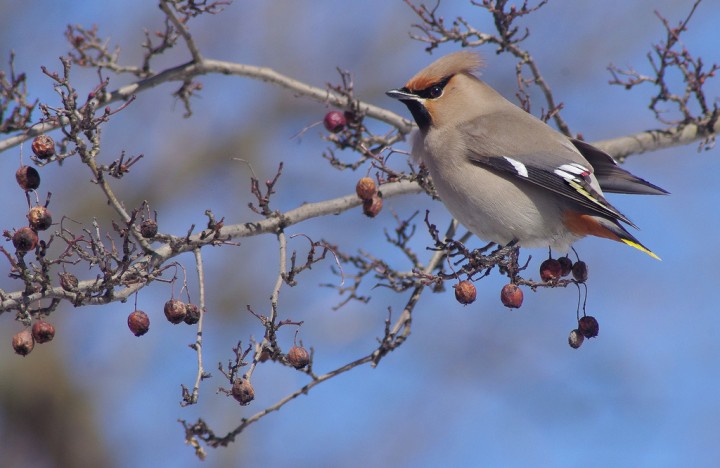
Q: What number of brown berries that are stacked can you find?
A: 2